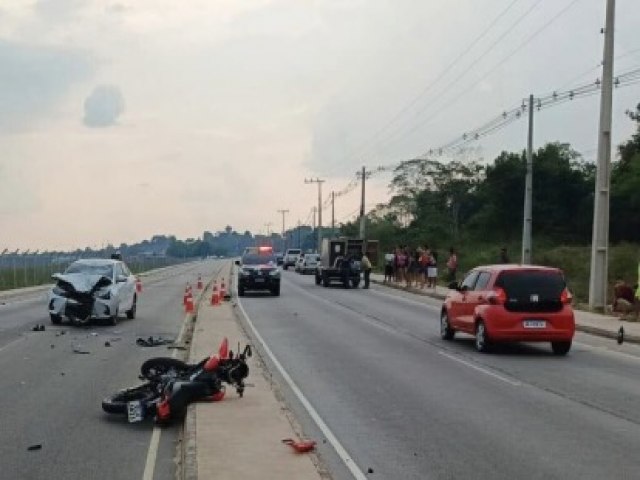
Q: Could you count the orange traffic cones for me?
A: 6